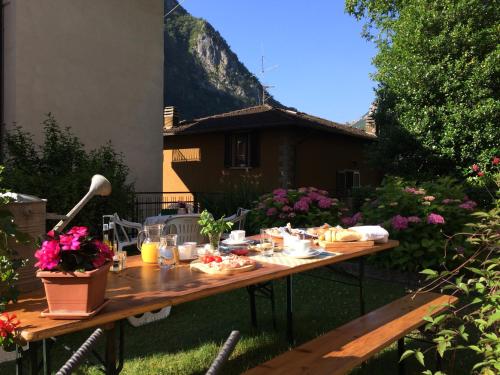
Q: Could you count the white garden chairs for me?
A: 3